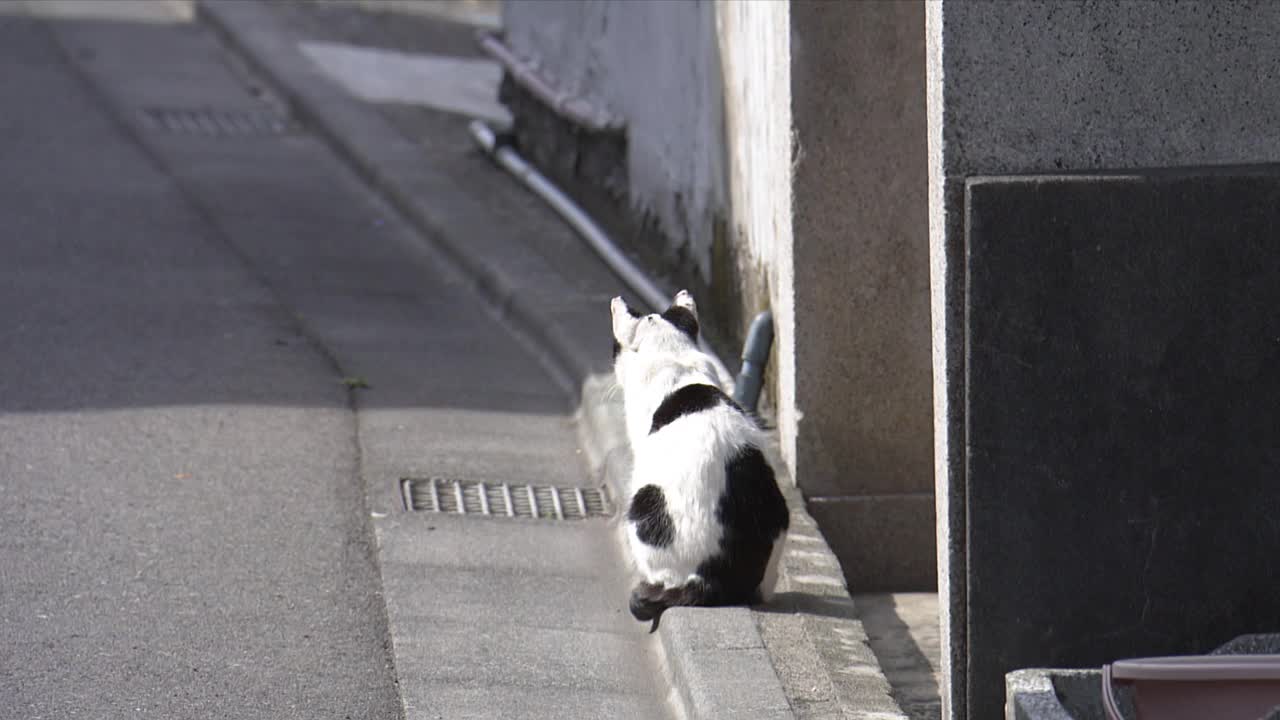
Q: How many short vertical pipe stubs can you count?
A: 1